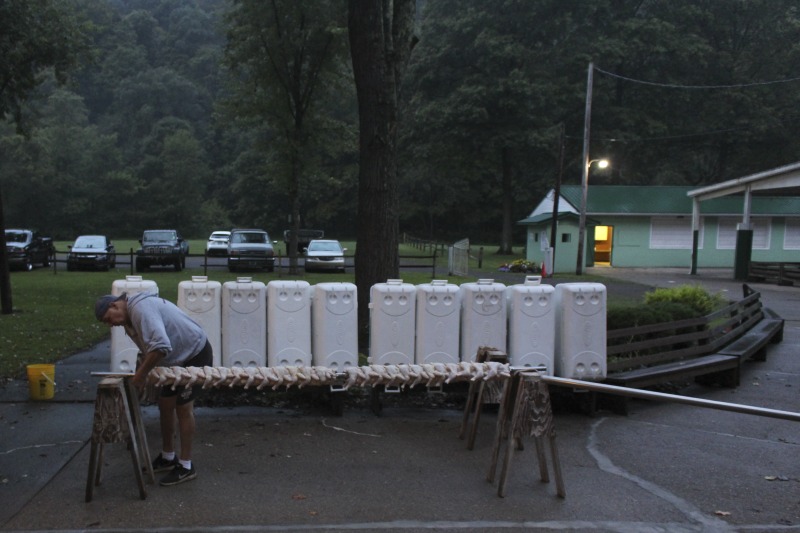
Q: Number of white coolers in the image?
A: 10